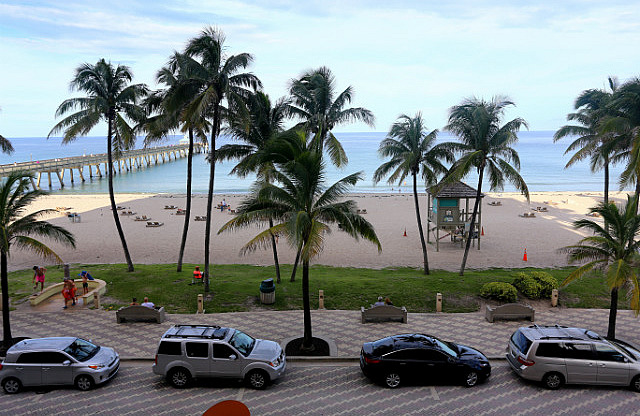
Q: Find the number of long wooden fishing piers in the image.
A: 1